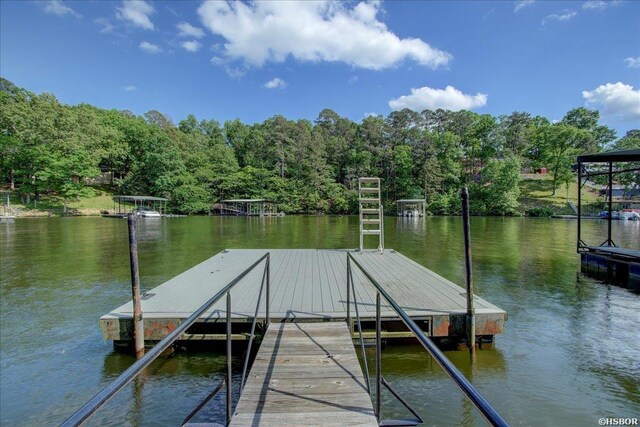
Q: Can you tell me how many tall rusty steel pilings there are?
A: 2